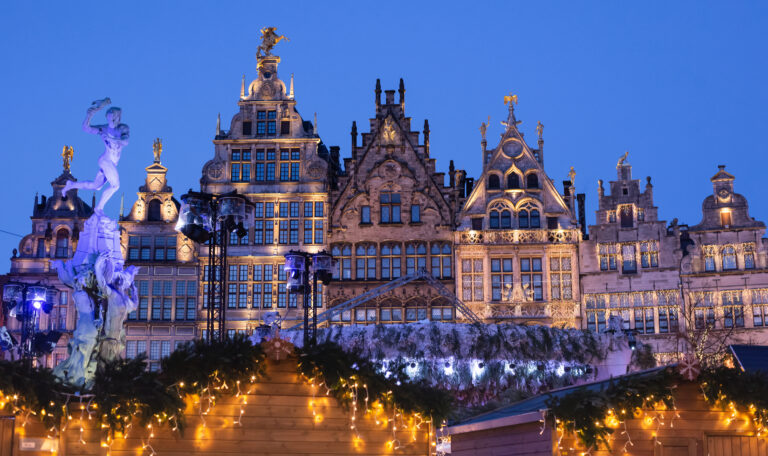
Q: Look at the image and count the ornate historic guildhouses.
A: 7